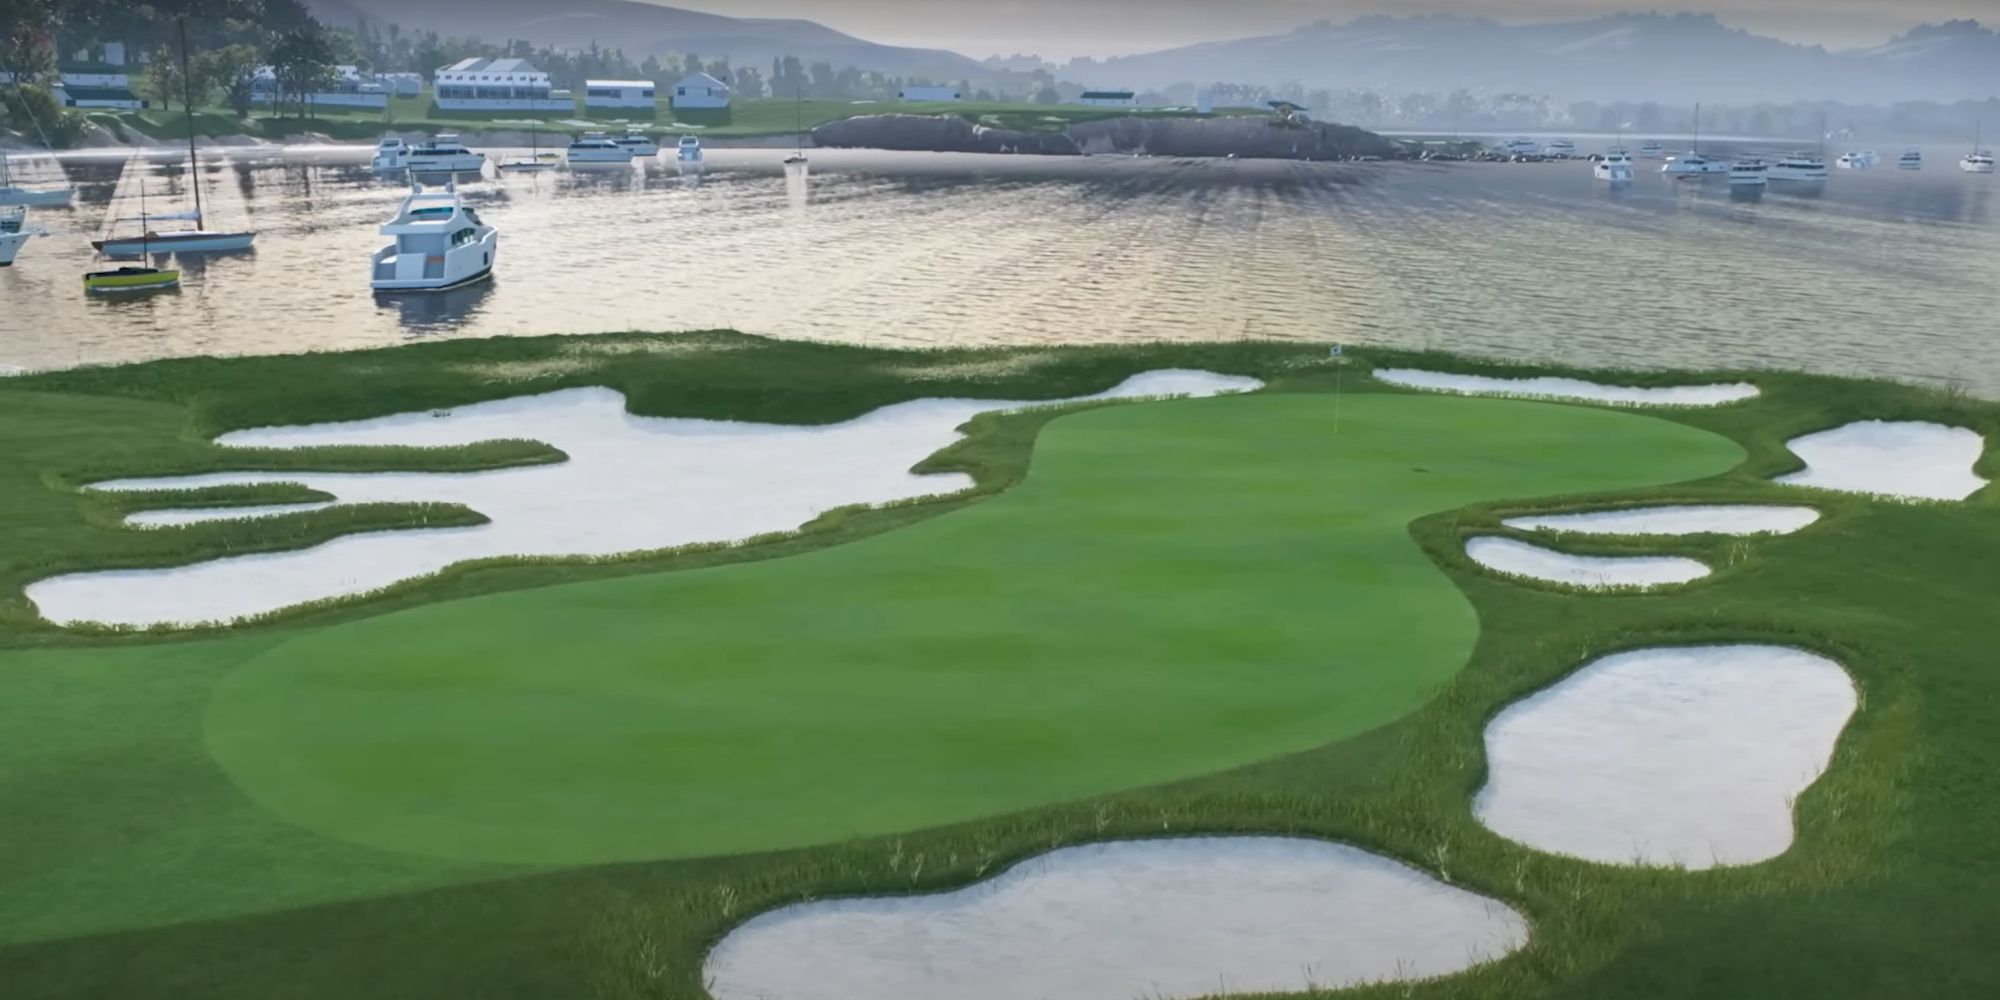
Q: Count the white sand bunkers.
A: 7